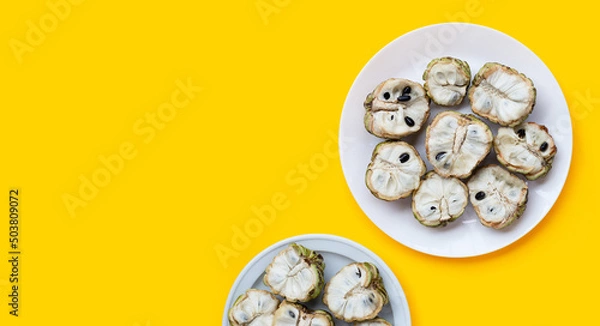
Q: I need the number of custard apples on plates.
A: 13